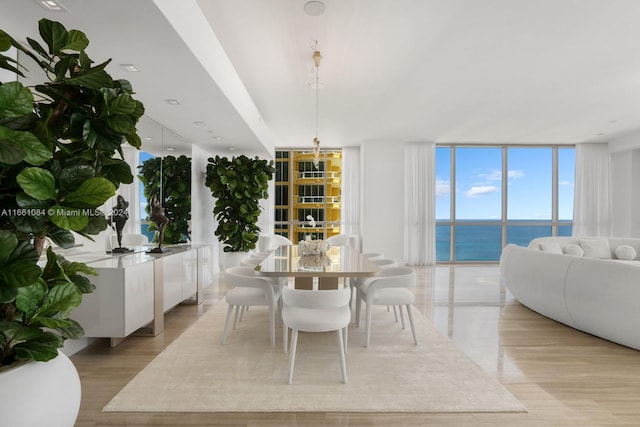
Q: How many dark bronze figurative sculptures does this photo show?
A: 2